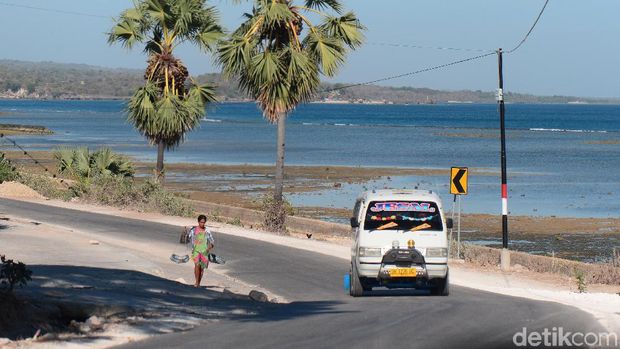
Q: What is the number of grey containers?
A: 2